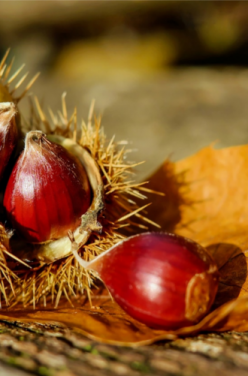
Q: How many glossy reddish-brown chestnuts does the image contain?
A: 3